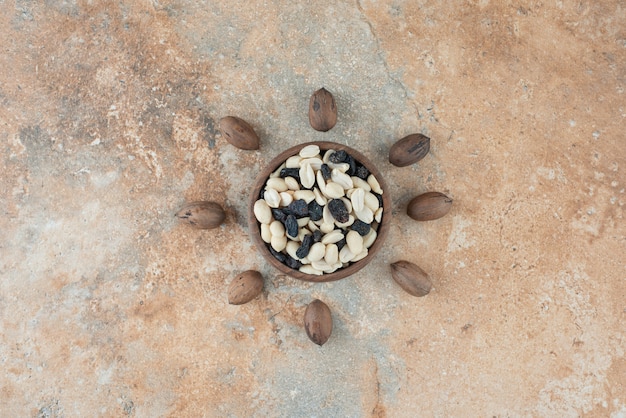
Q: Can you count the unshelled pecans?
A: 8